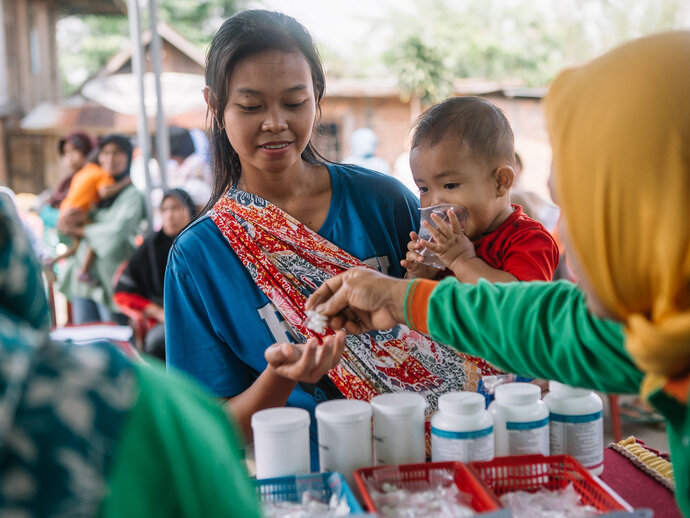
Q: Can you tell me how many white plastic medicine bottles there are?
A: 6